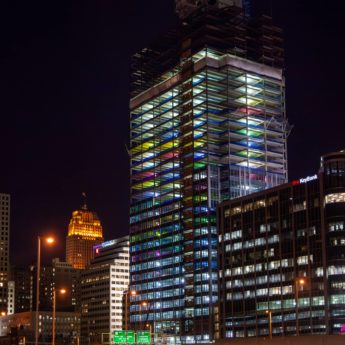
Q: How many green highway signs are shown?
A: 2